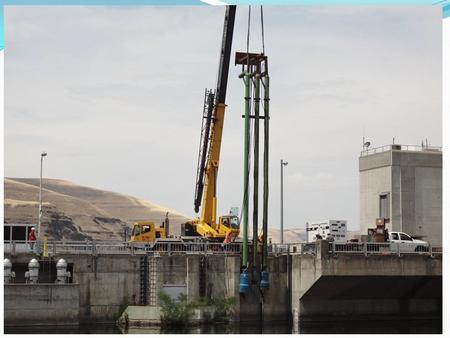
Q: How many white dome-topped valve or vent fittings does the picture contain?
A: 3